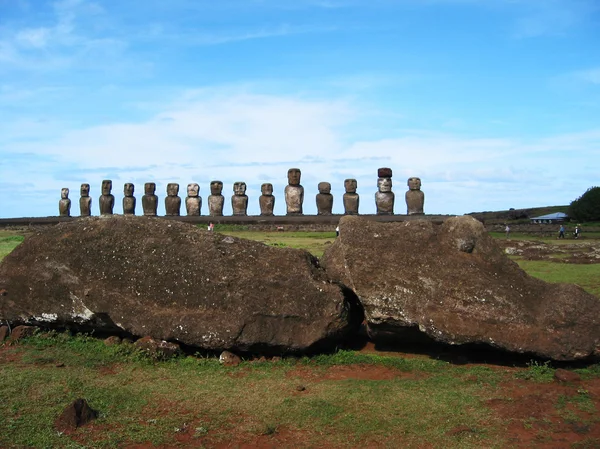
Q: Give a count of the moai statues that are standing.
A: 15